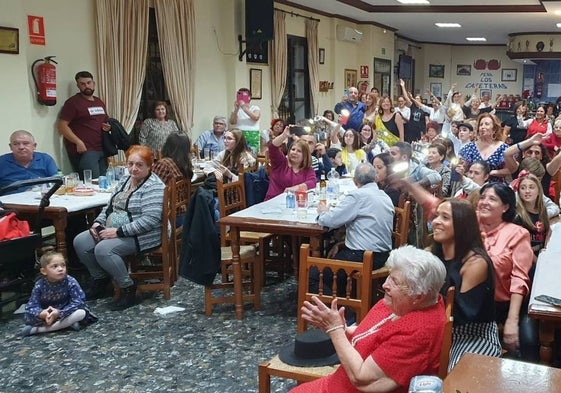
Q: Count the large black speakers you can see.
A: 1